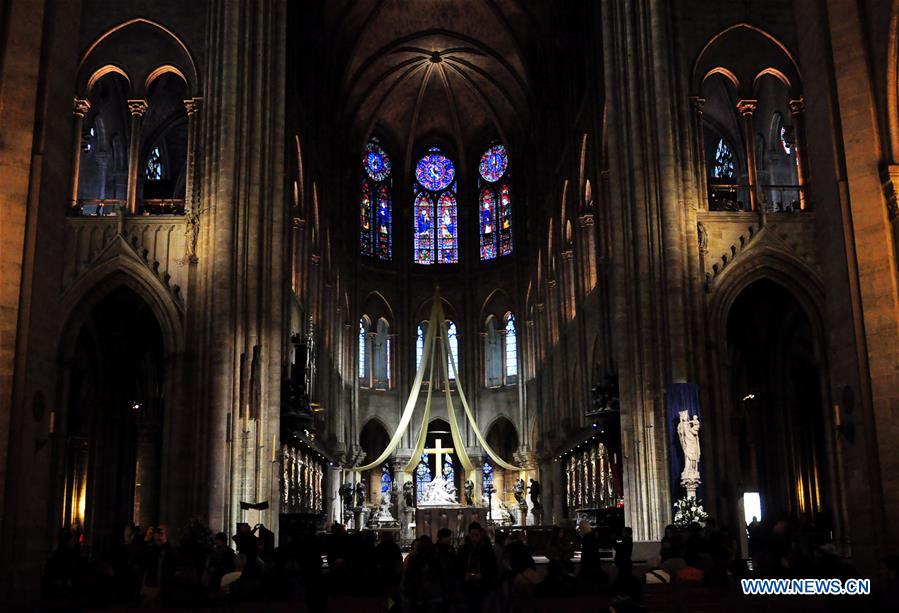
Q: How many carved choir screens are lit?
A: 2